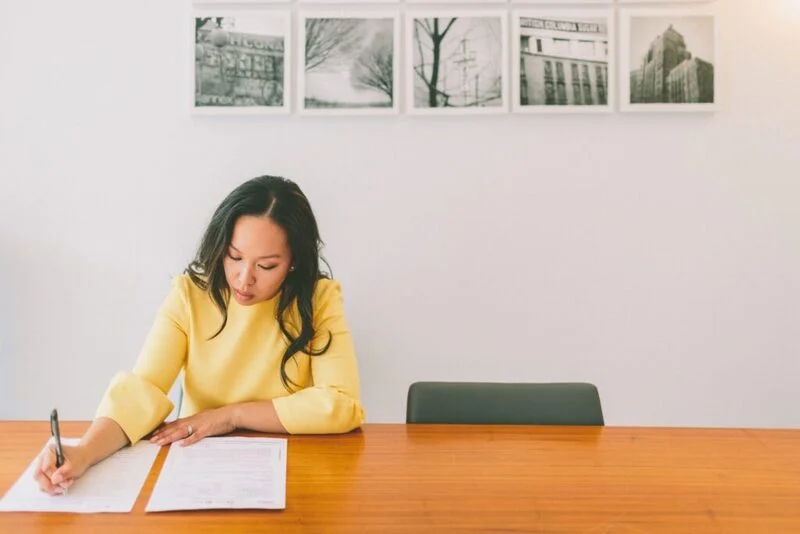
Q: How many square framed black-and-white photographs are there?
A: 5